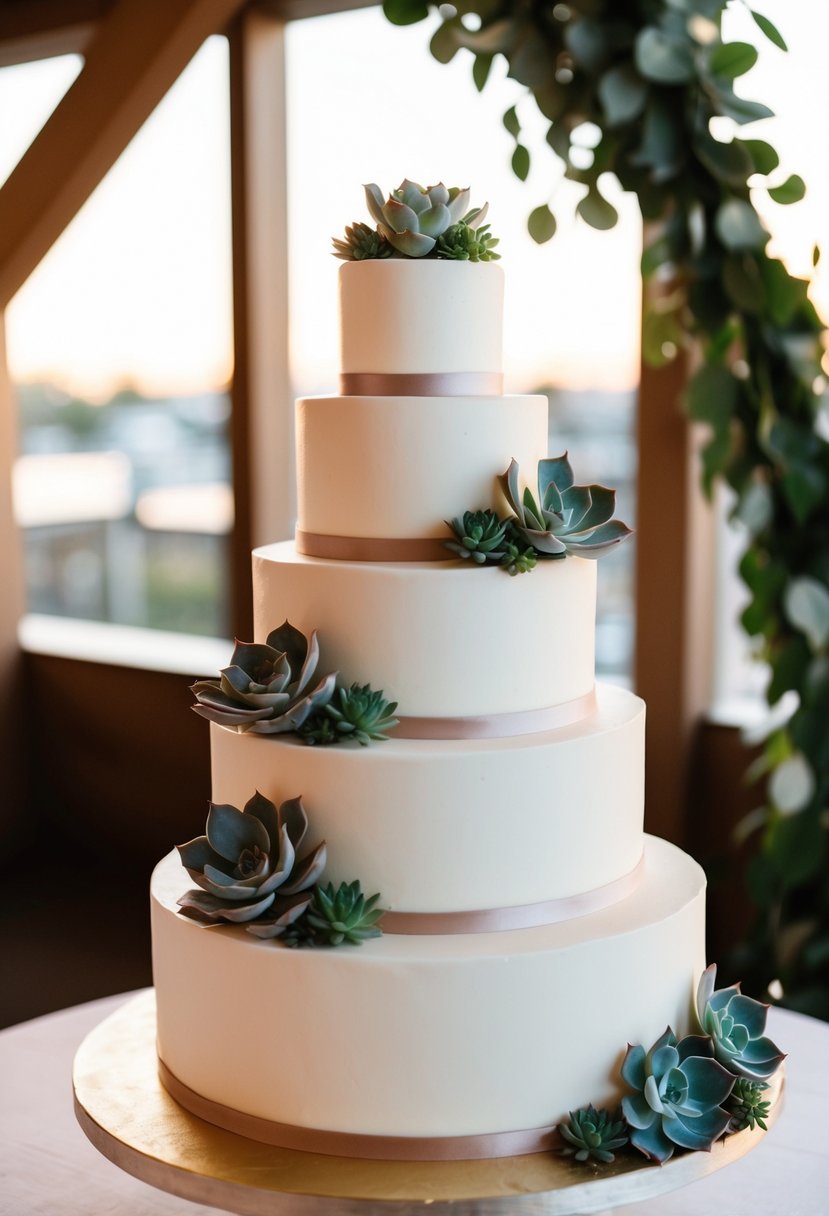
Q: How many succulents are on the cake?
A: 14